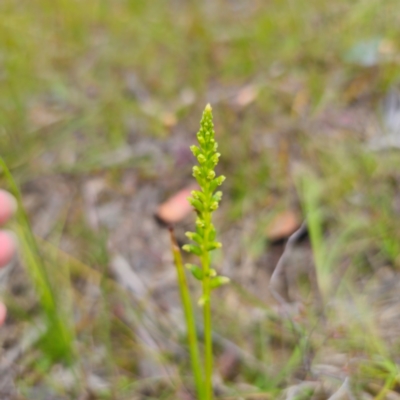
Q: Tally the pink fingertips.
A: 3